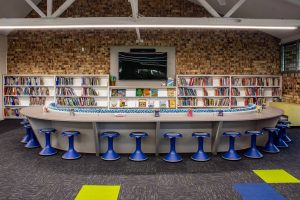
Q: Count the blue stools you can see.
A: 13